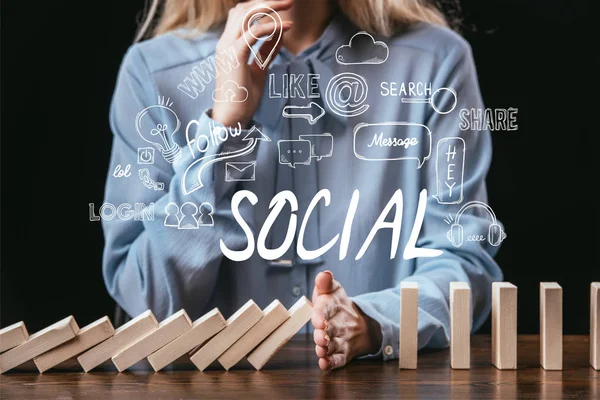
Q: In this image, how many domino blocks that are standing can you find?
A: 5